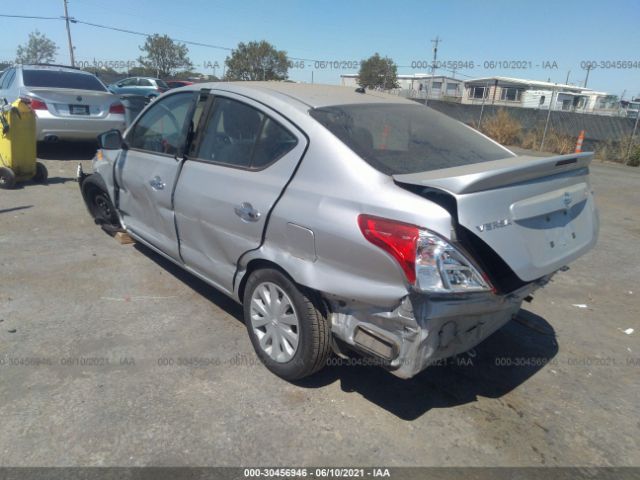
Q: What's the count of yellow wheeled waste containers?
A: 1